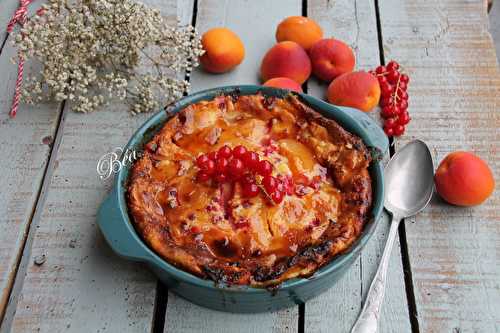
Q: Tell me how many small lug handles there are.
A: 2